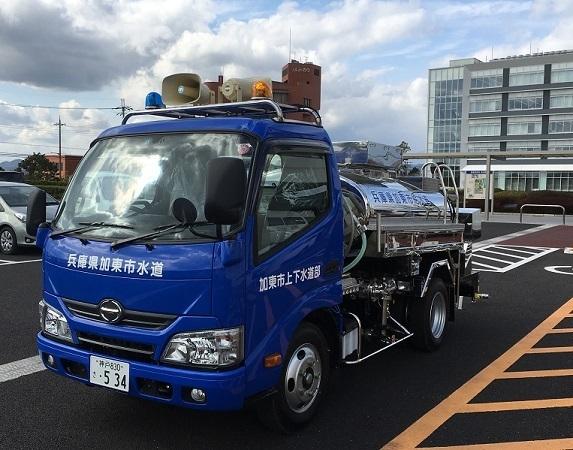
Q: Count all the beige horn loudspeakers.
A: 2